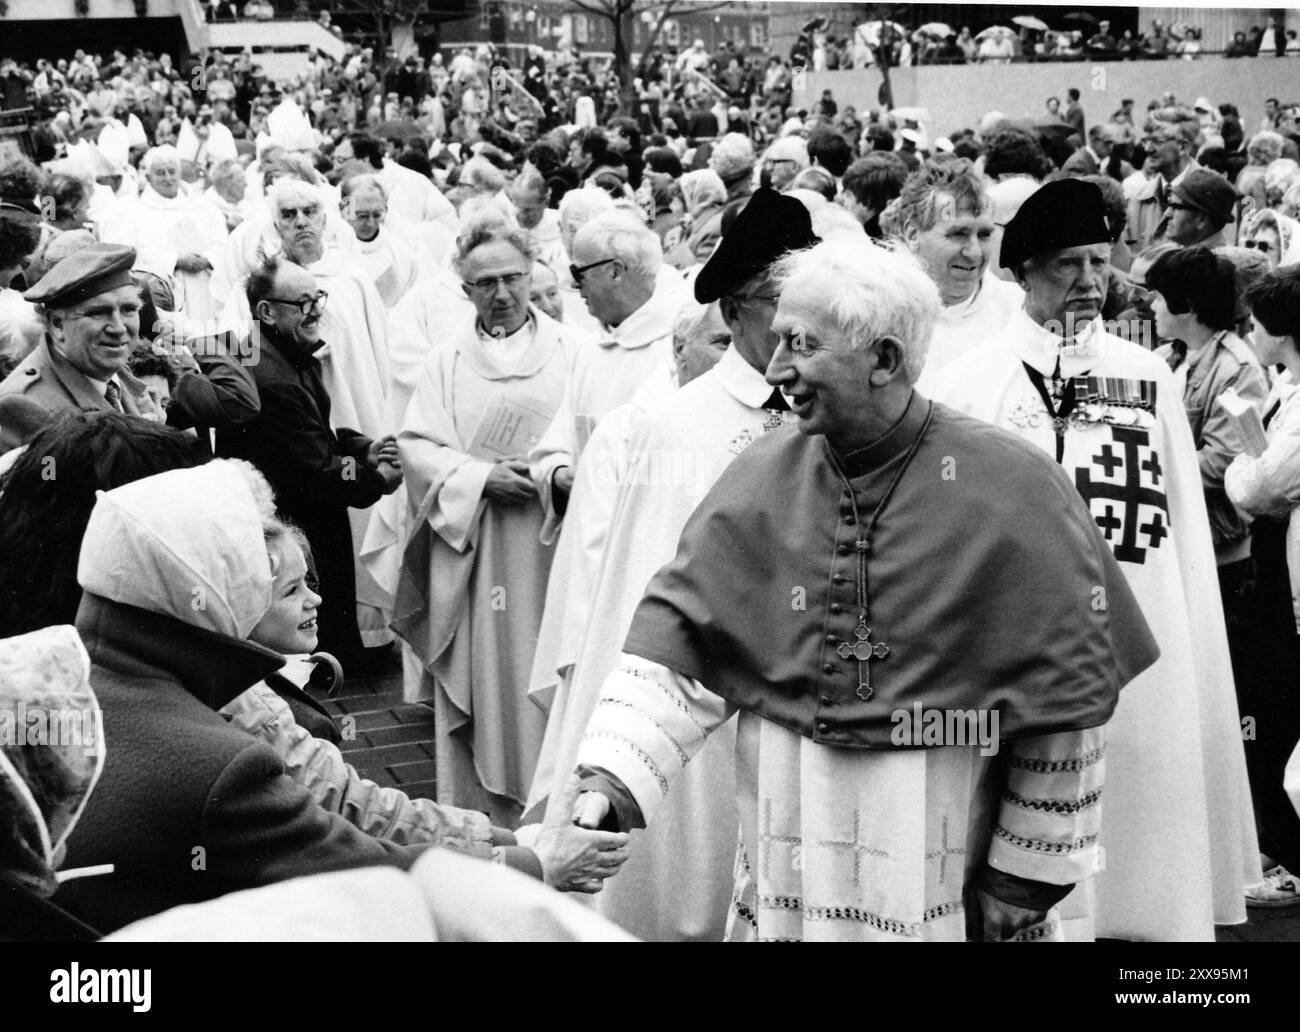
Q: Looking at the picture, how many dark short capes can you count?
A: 1